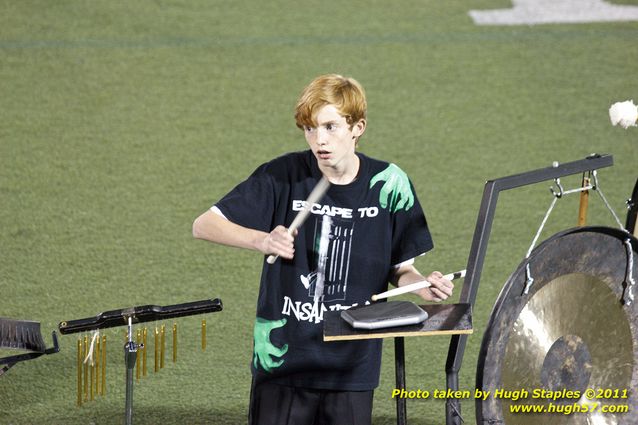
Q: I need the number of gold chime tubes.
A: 11